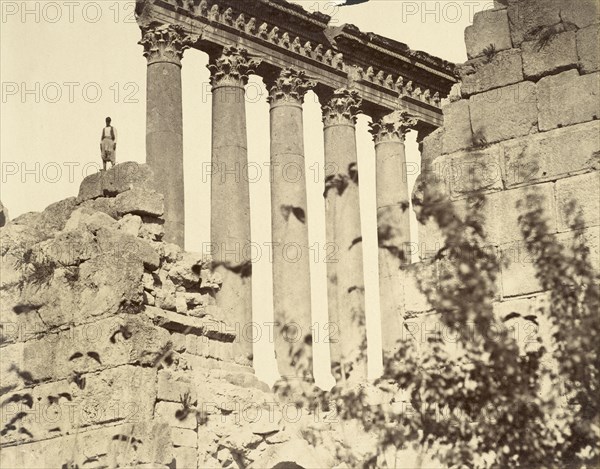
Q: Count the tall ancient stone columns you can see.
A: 5